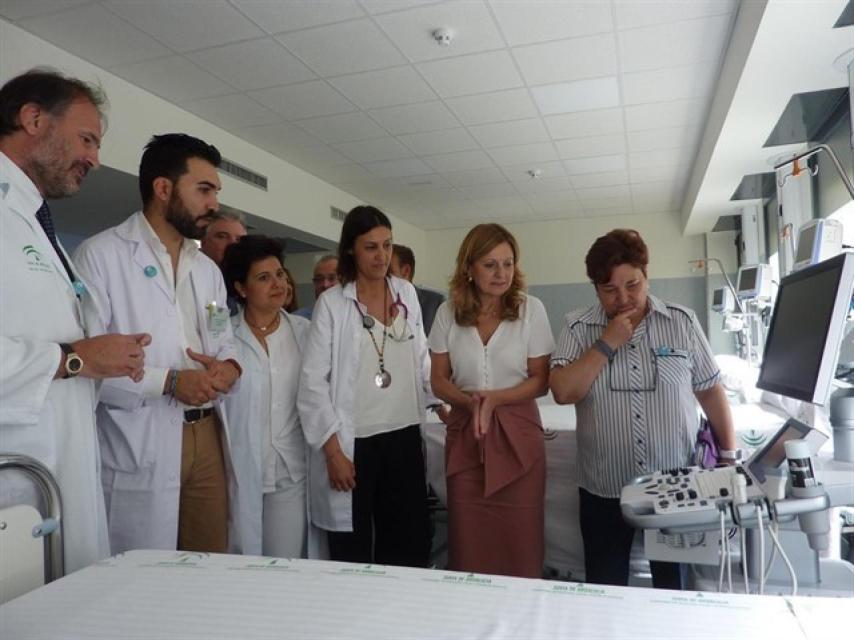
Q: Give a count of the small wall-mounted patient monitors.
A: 3